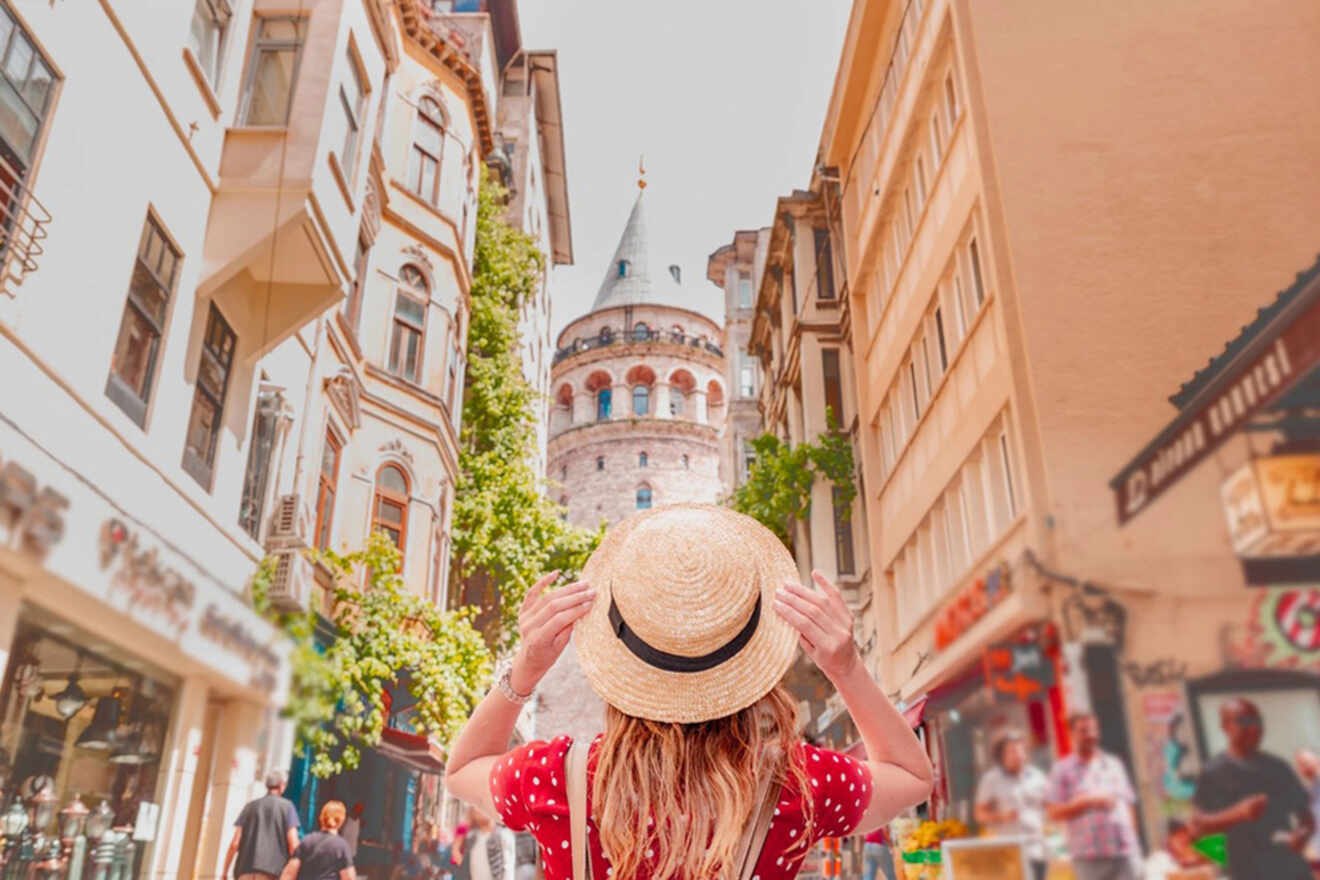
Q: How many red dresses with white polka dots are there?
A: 1